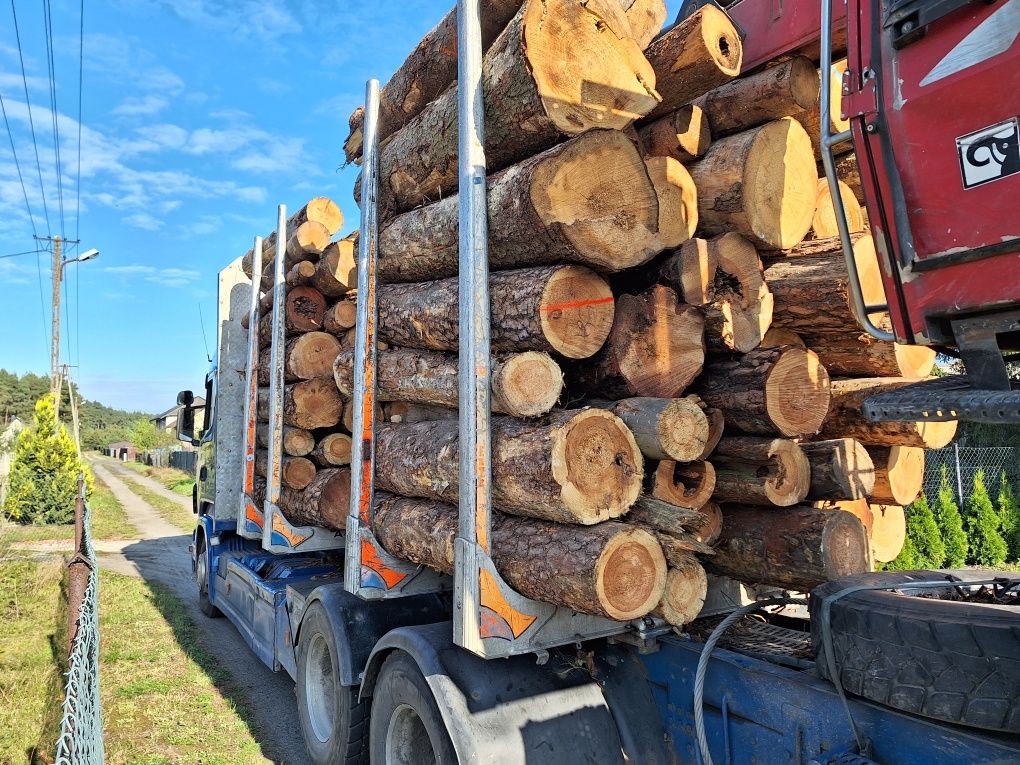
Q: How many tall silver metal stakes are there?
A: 4